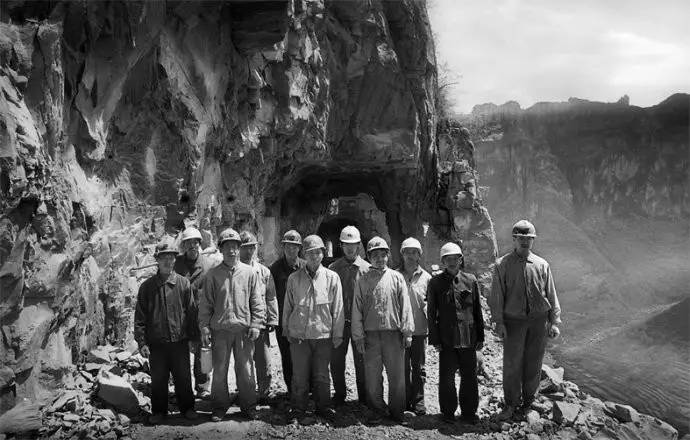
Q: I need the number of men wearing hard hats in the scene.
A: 11